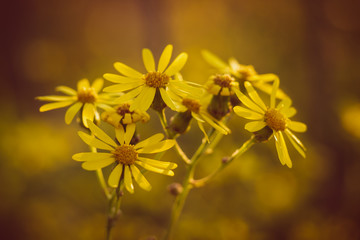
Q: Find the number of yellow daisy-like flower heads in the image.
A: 8